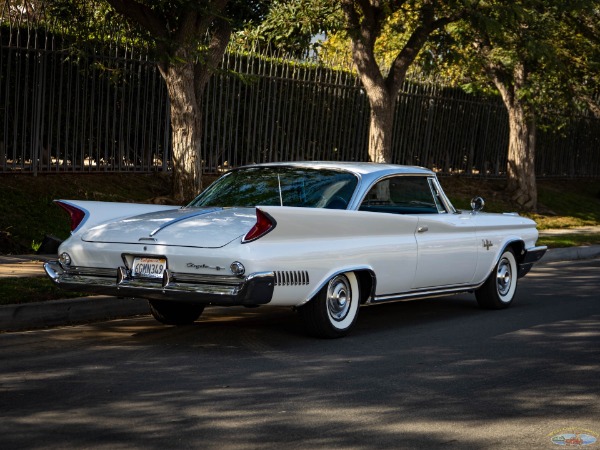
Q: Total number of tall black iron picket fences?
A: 1